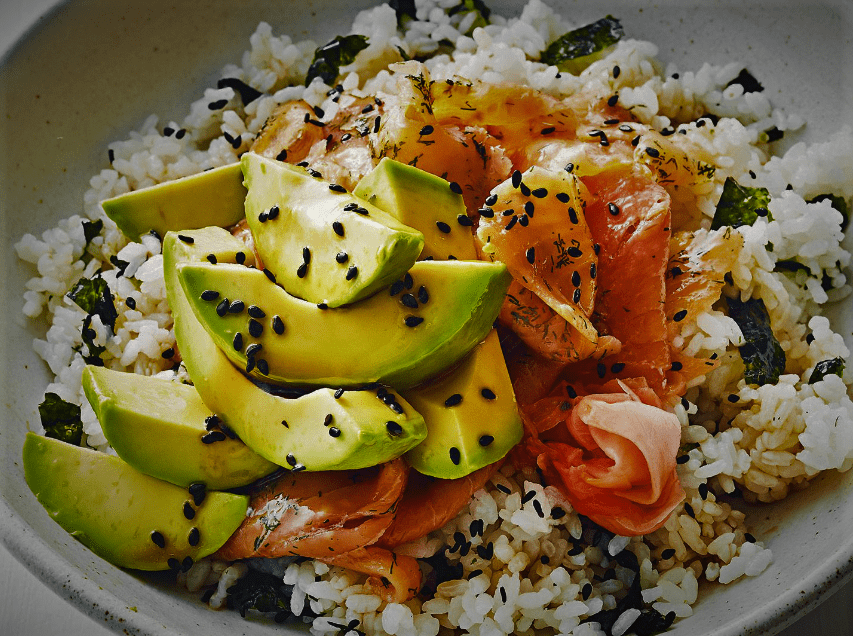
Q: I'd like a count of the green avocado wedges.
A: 8